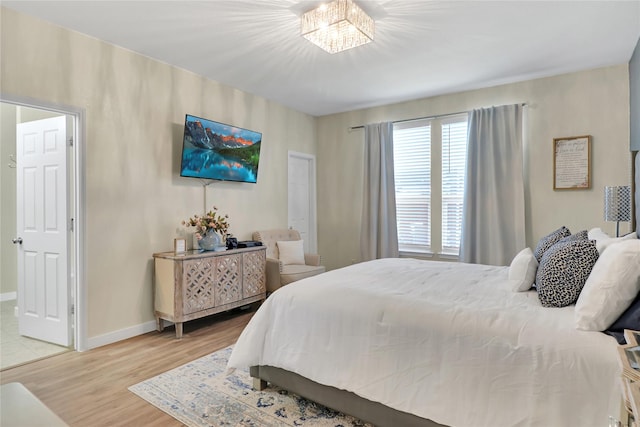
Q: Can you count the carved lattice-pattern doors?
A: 3